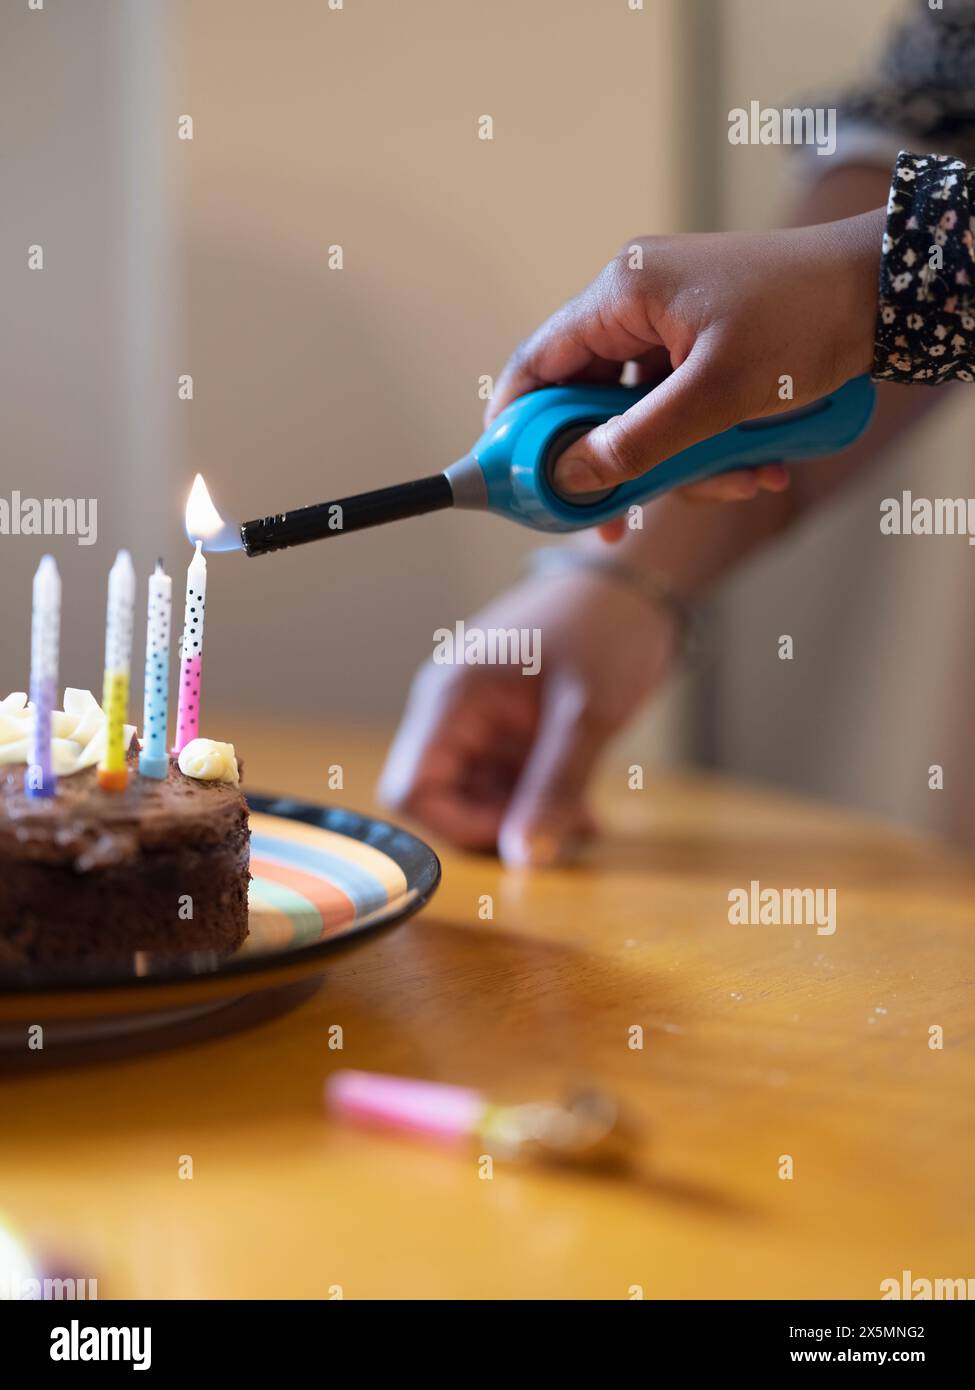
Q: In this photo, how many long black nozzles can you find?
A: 1